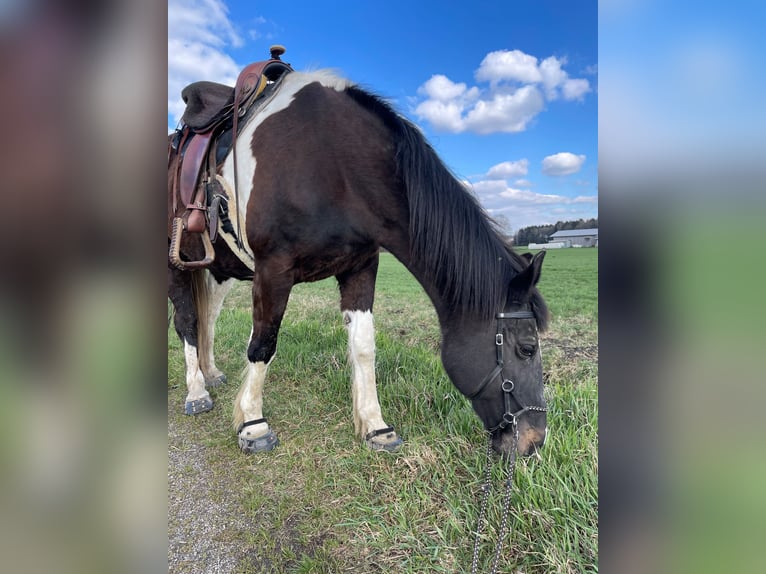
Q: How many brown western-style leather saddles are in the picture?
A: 1